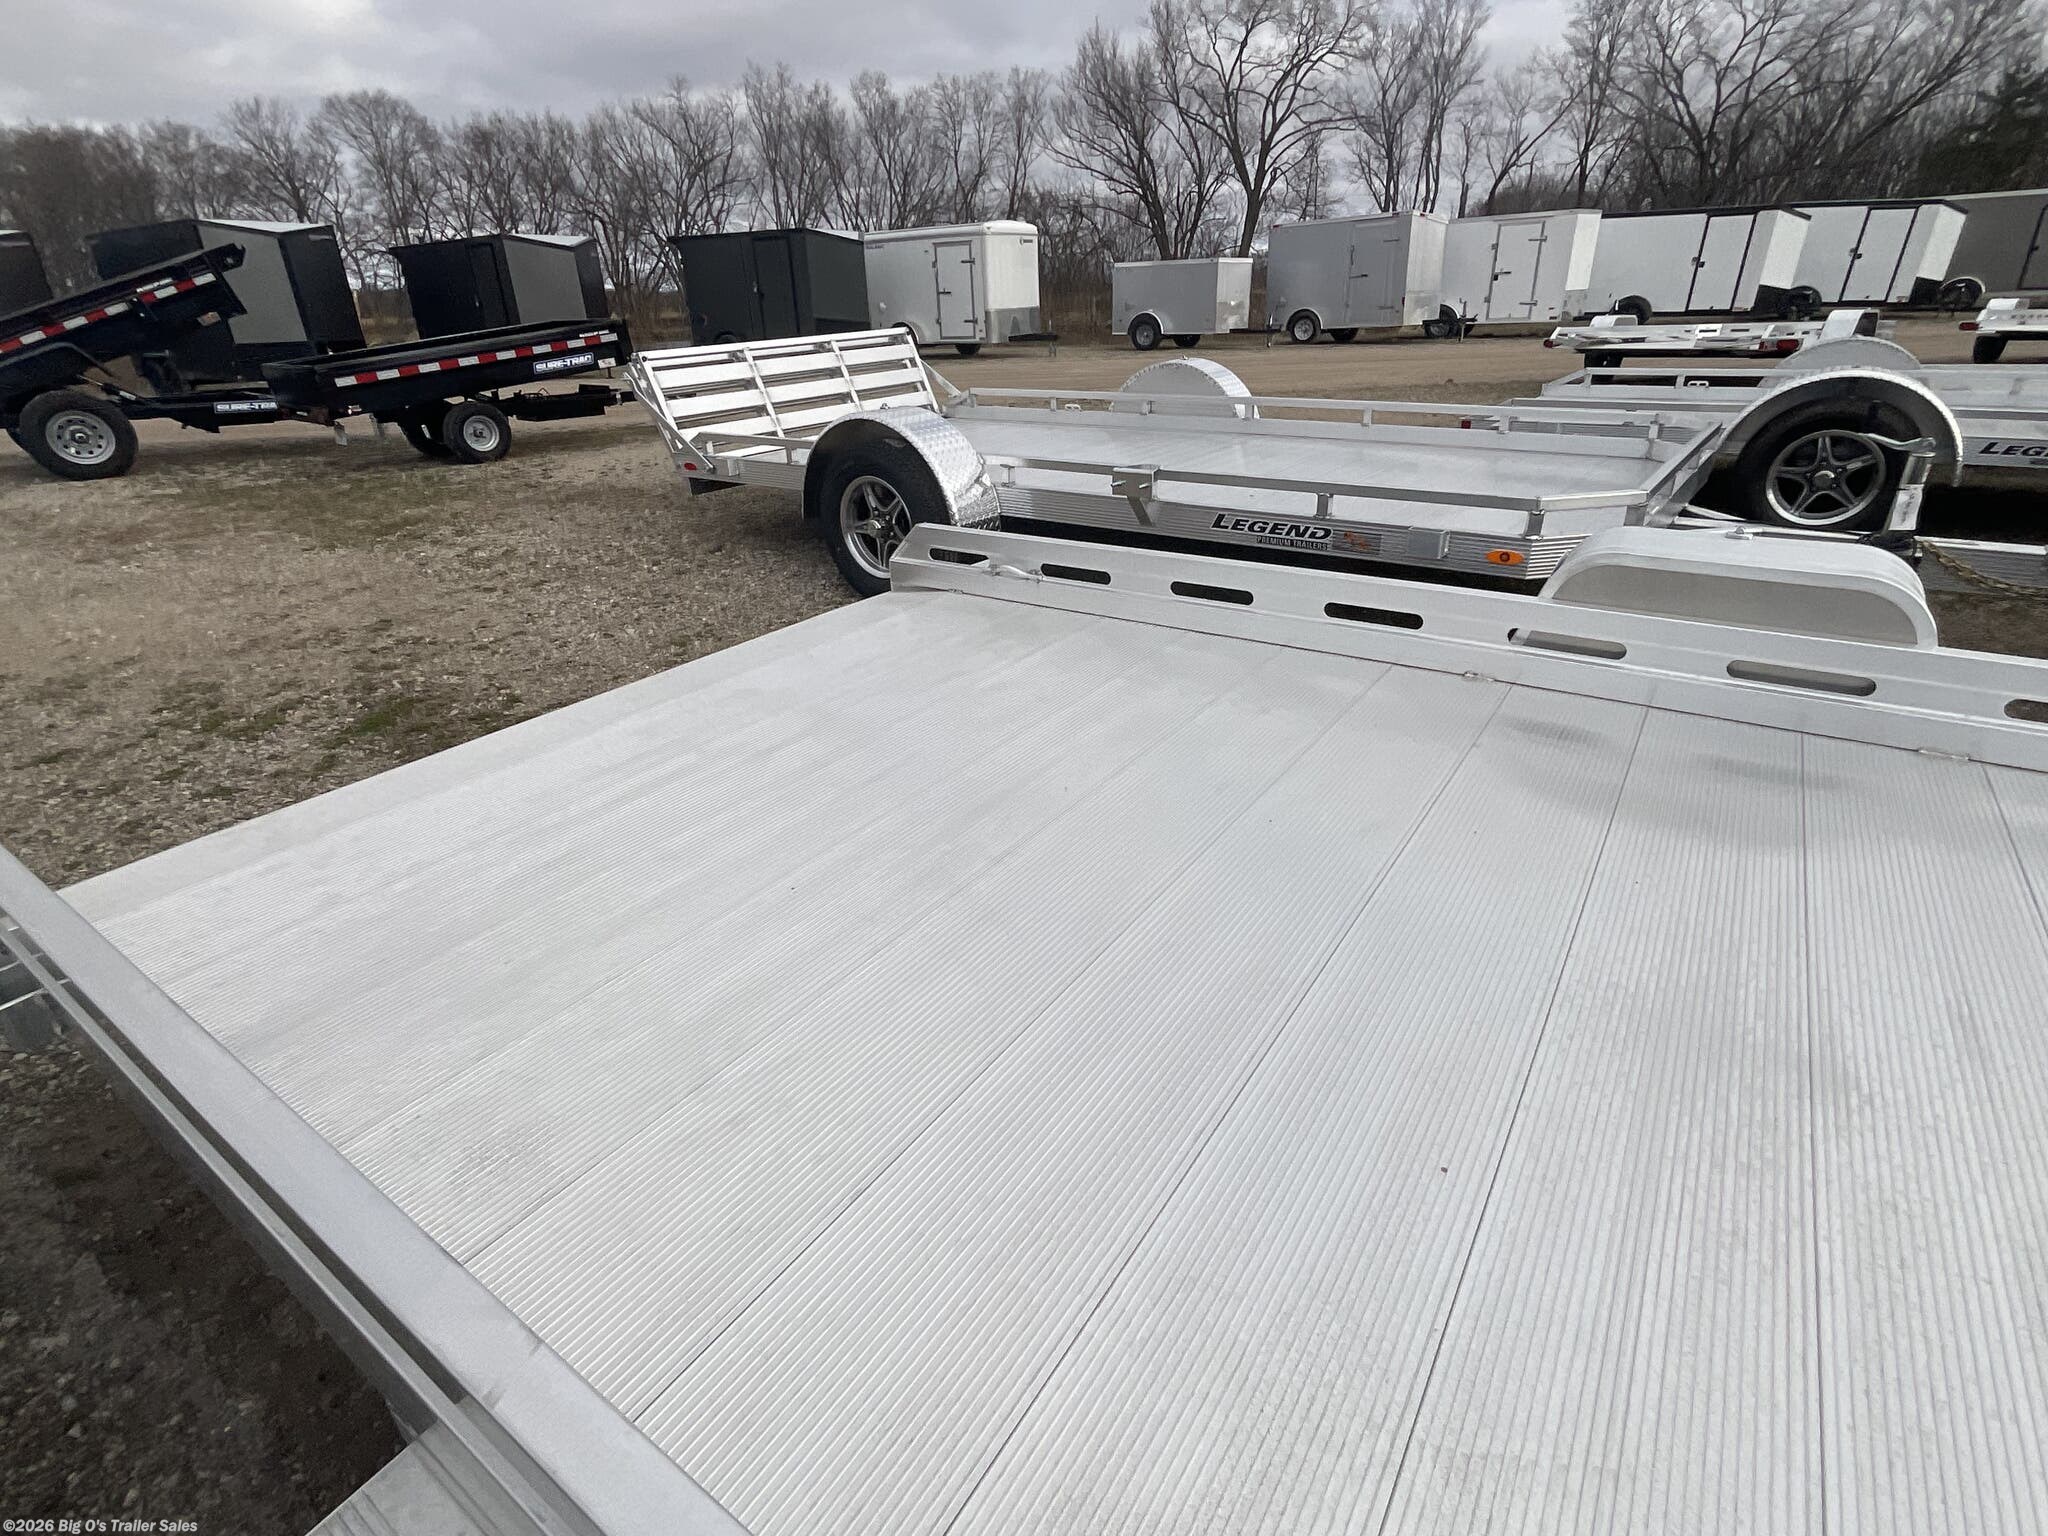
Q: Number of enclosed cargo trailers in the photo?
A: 11